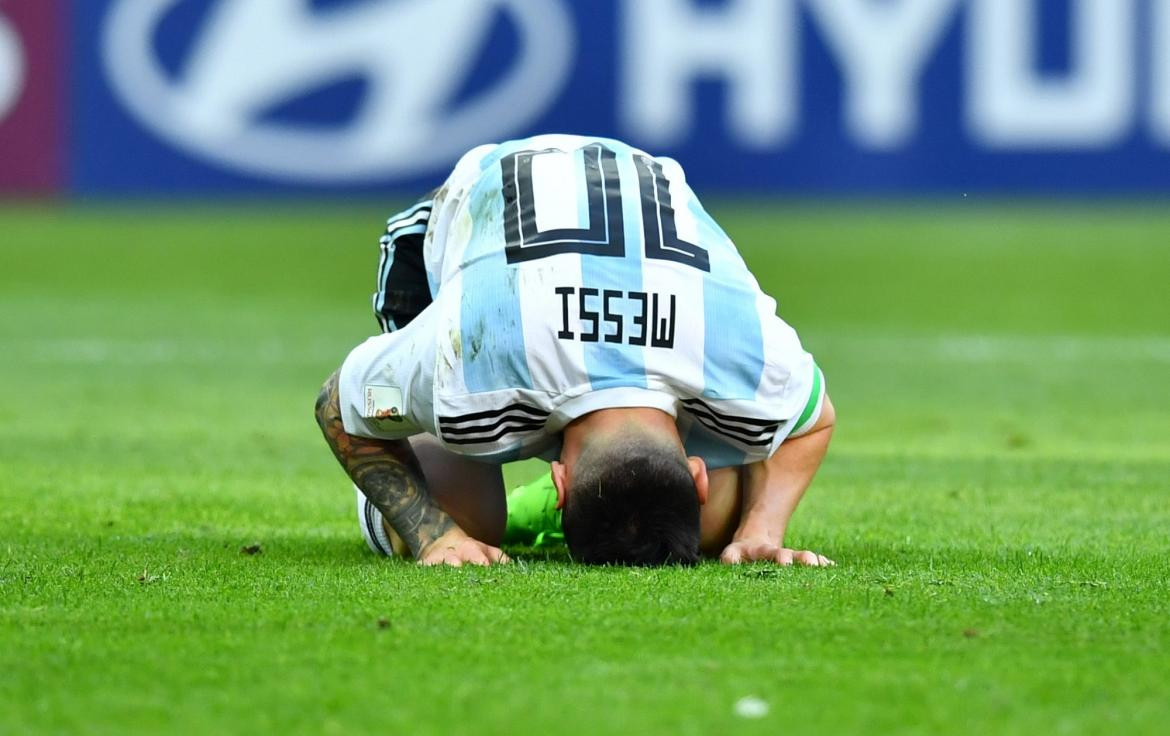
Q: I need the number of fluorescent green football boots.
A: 1